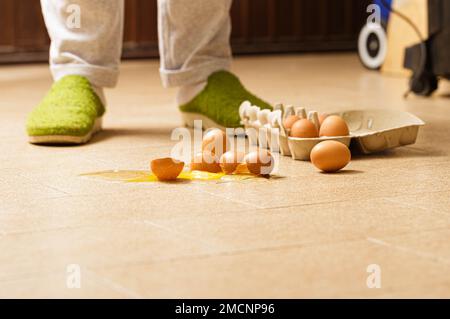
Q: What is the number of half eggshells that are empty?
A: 1